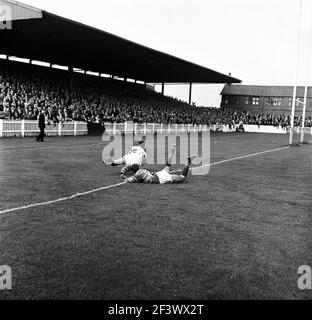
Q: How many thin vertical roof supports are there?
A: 2